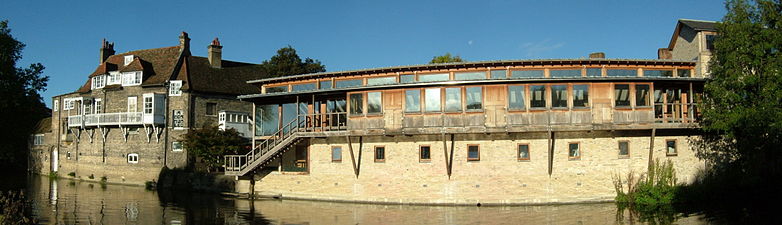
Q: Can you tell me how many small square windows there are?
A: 8